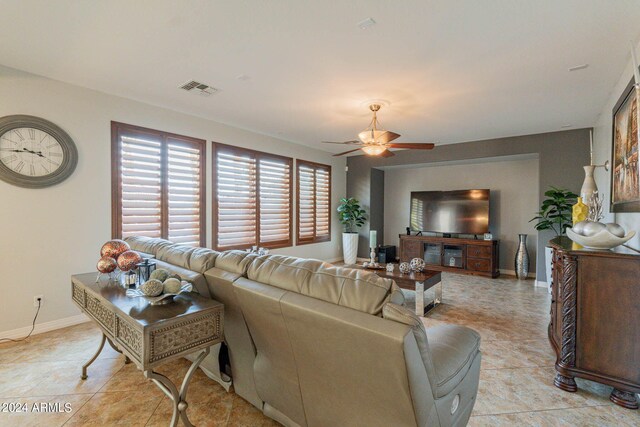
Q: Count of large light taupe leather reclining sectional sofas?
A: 1